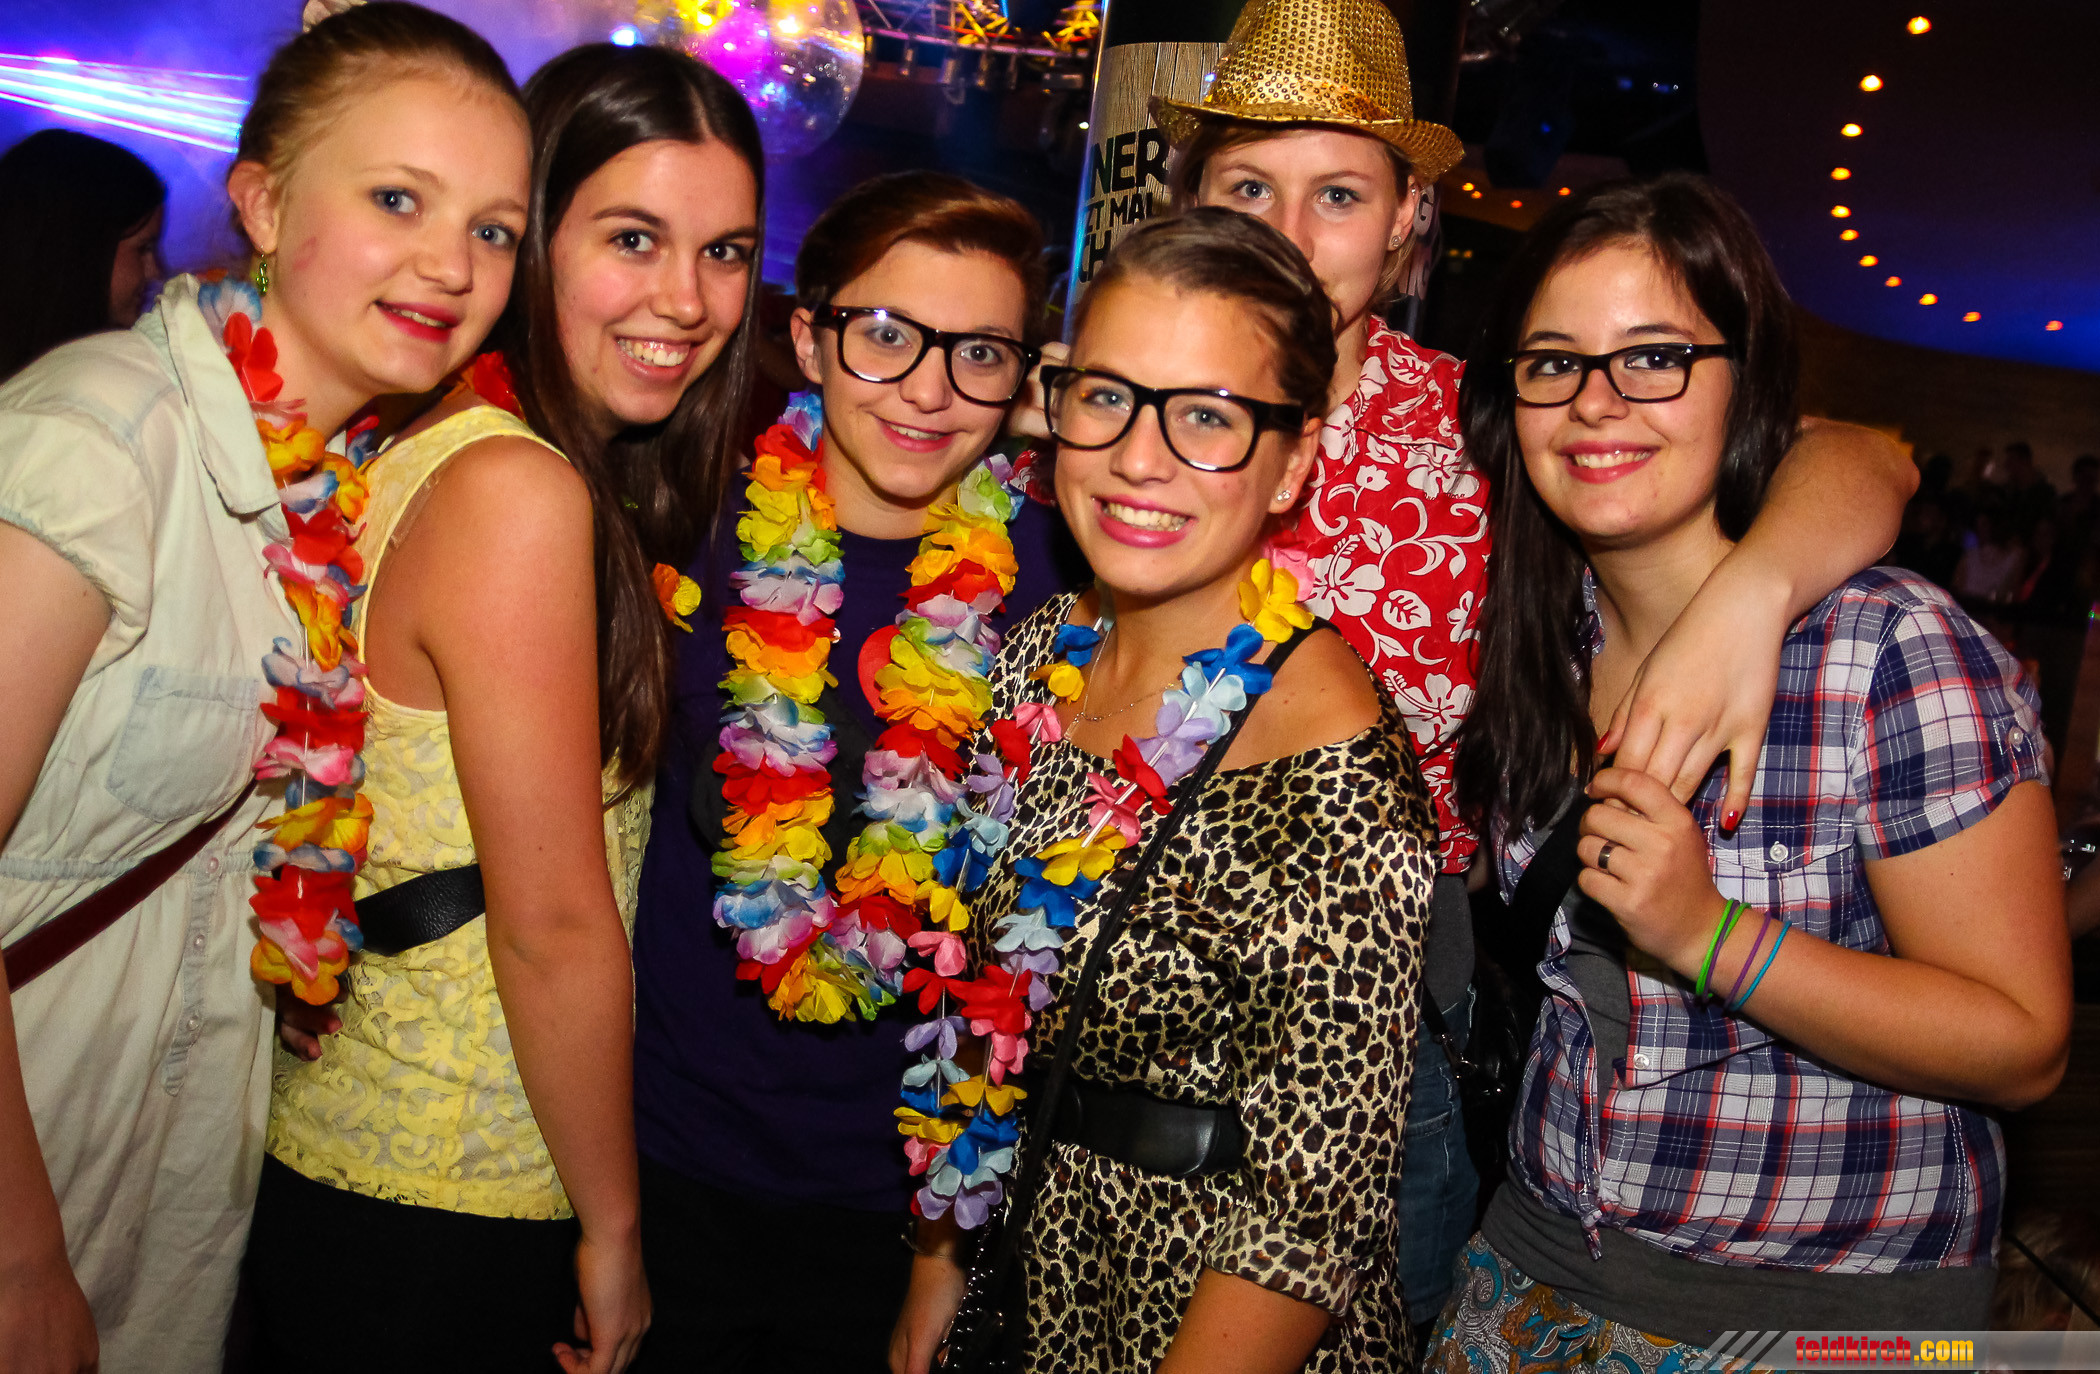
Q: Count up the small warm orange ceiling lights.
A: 15